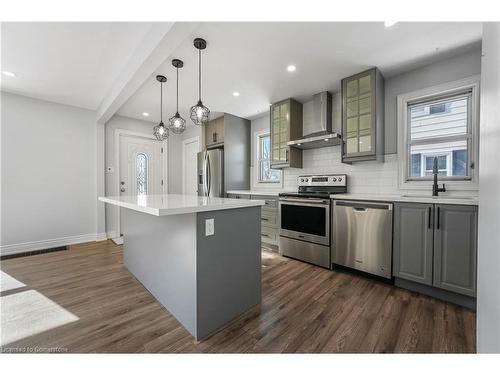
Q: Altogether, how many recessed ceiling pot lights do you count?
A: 5